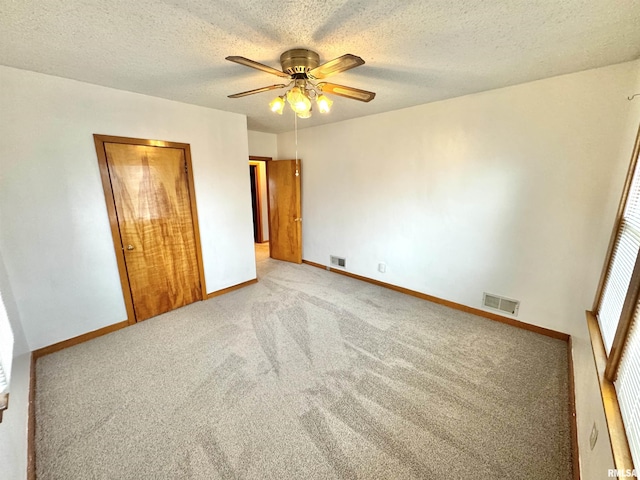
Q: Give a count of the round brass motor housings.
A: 1